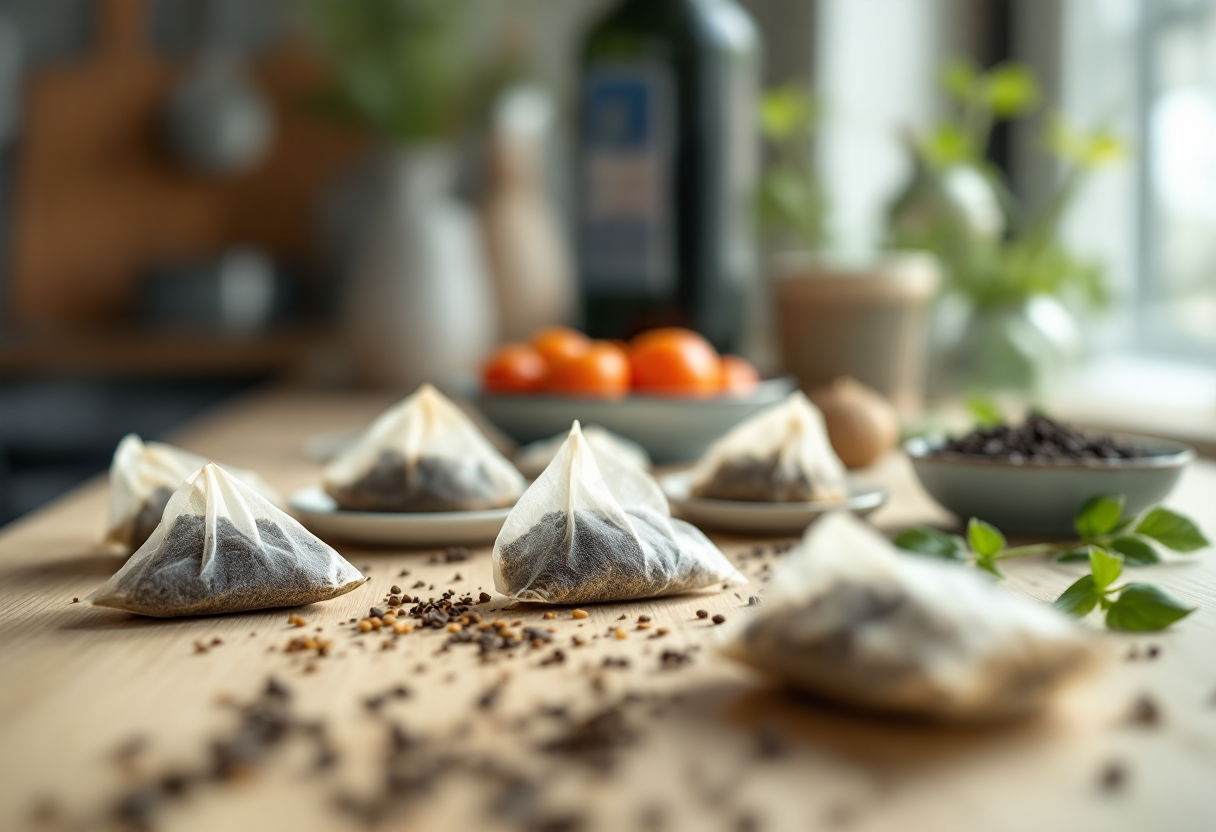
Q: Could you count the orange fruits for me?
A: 5